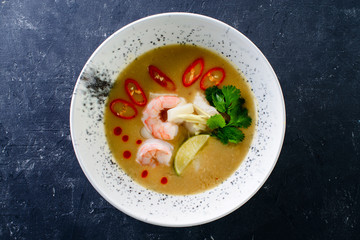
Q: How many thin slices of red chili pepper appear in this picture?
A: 5